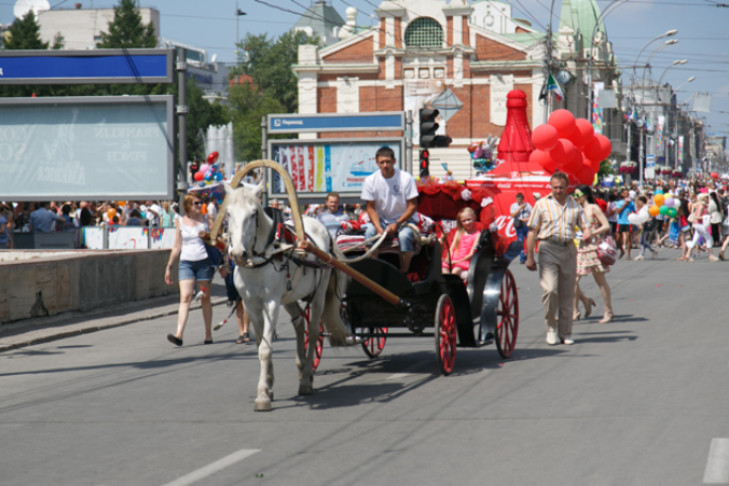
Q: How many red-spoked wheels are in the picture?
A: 4